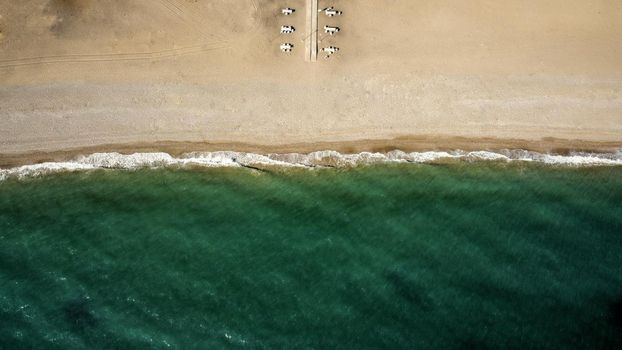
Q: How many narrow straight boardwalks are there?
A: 1